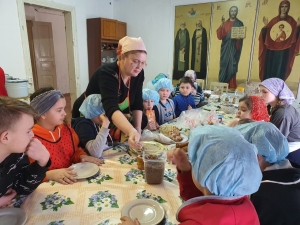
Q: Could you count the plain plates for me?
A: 3